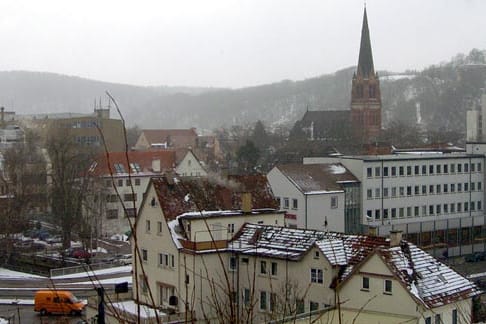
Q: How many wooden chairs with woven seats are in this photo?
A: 0